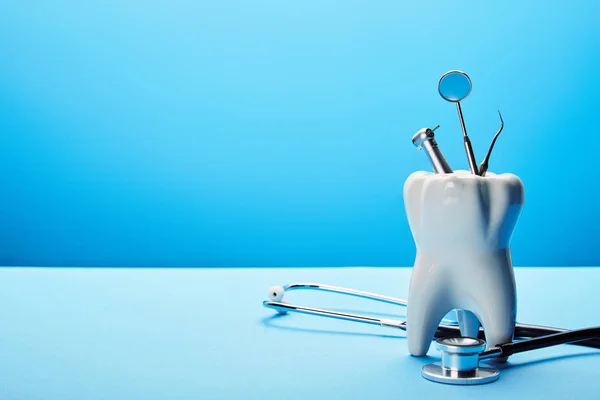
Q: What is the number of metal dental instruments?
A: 3